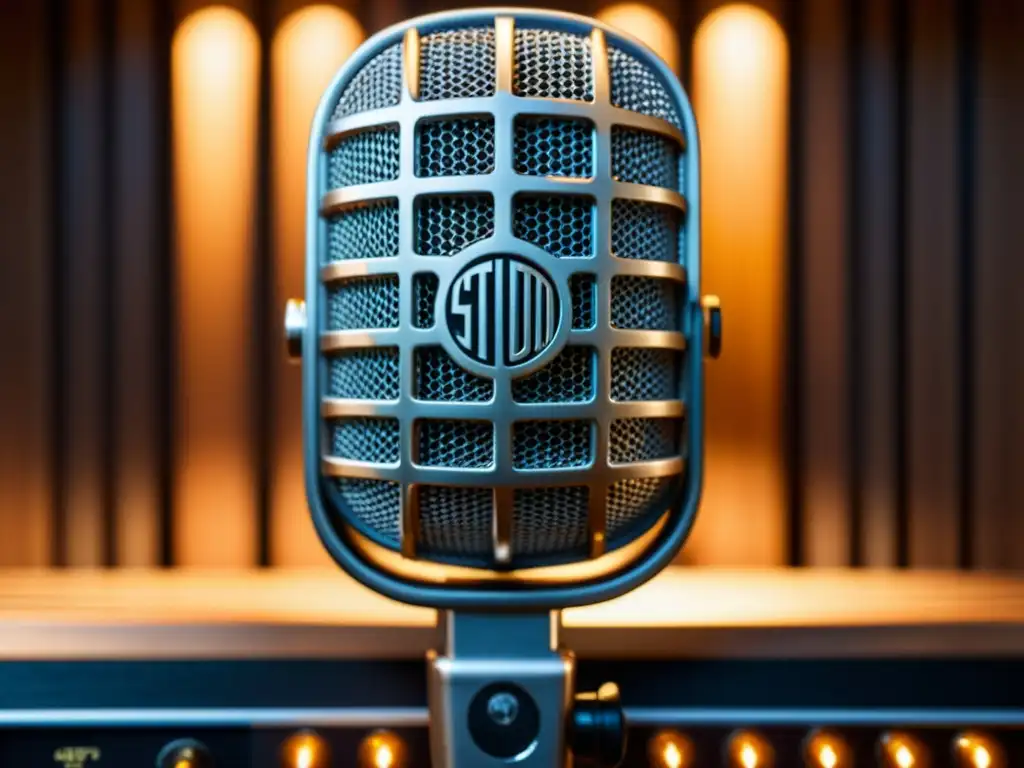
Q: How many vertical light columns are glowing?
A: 4